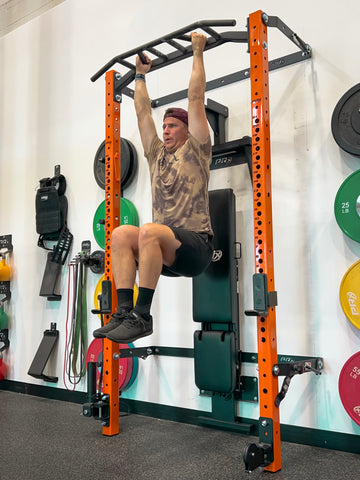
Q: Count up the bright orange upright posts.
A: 2